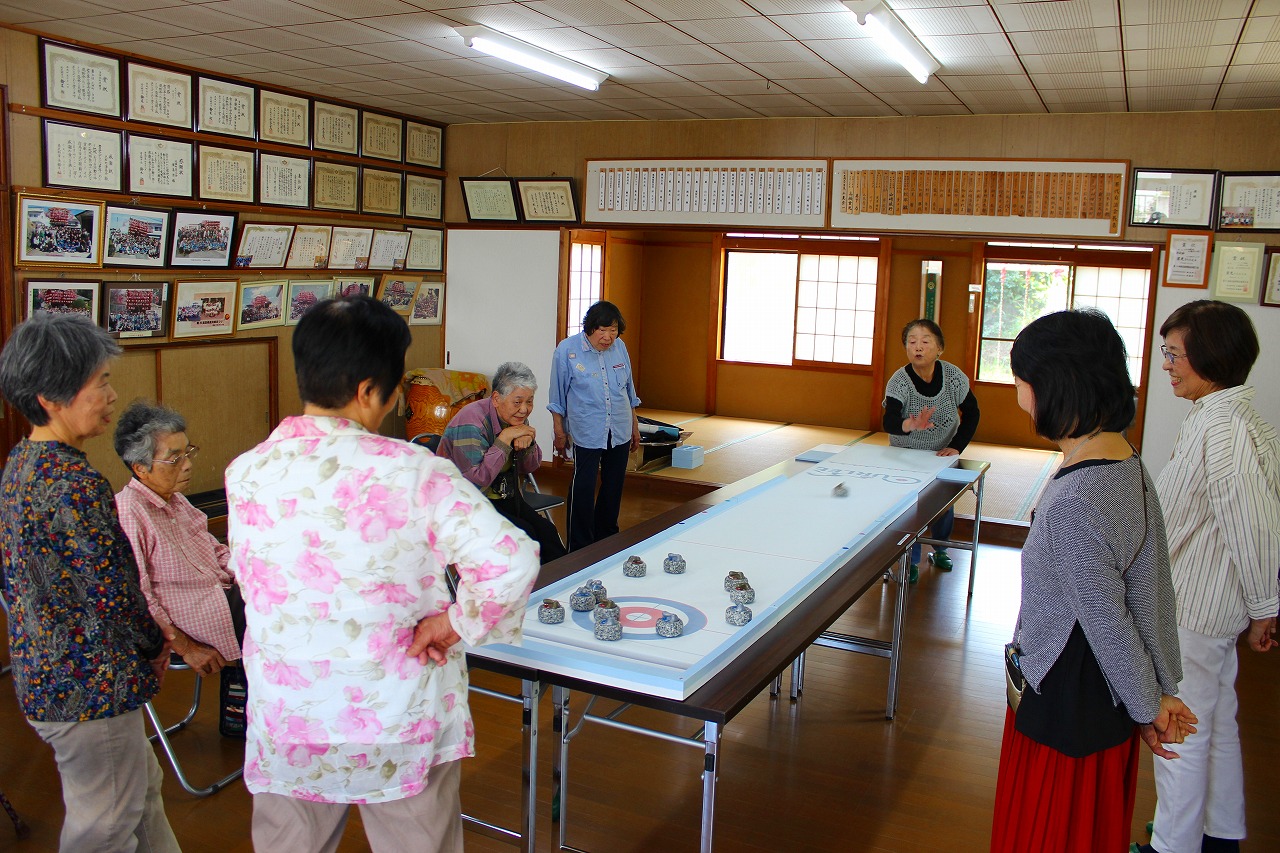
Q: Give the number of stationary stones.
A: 11